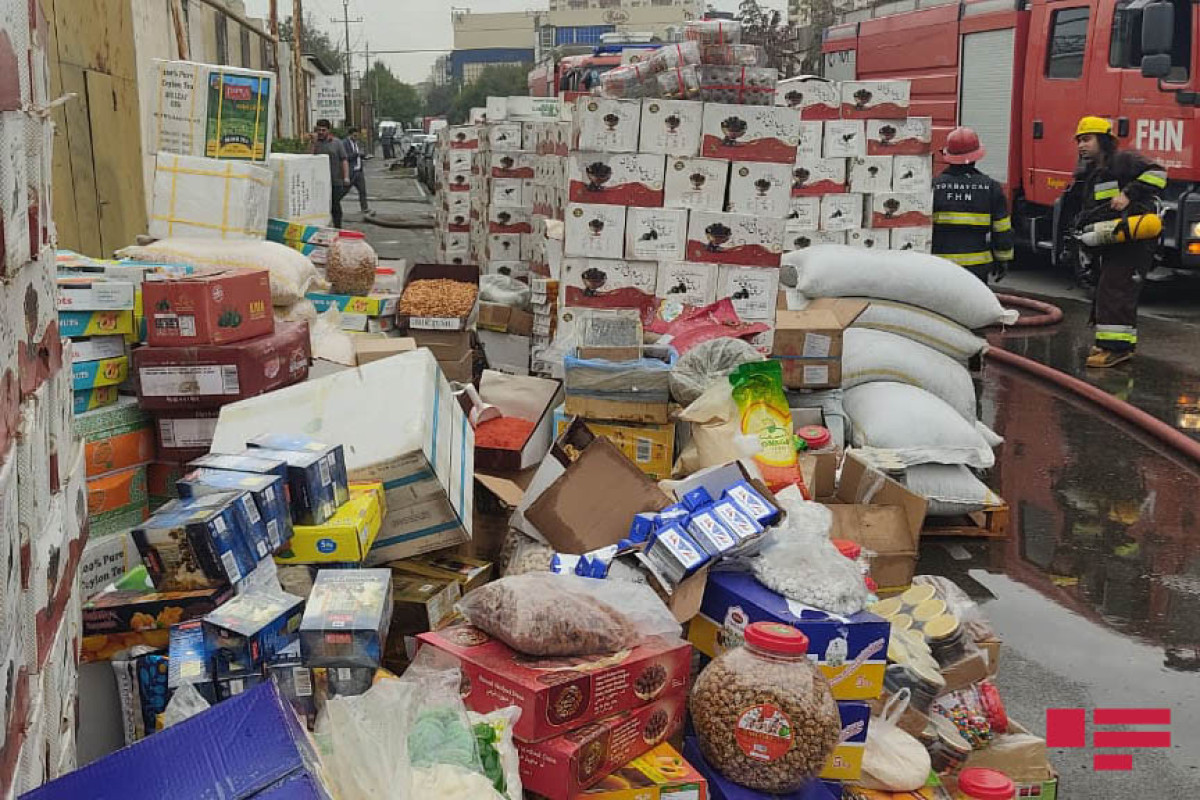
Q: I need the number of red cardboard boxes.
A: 5